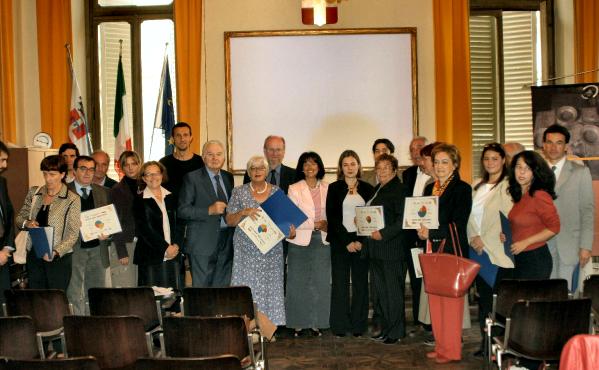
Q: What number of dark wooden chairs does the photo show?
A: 11